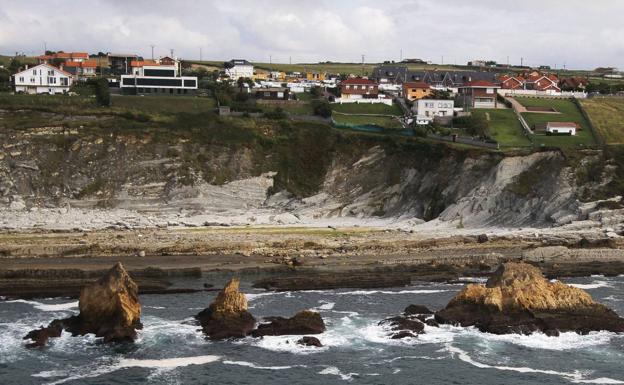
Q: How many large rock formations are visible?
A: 3